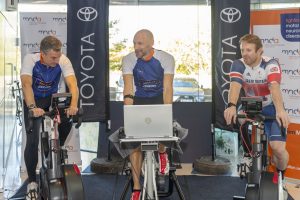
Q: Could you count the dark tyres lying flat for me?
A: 2